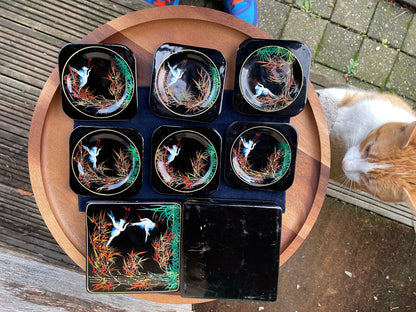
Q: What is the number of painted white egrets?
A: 8